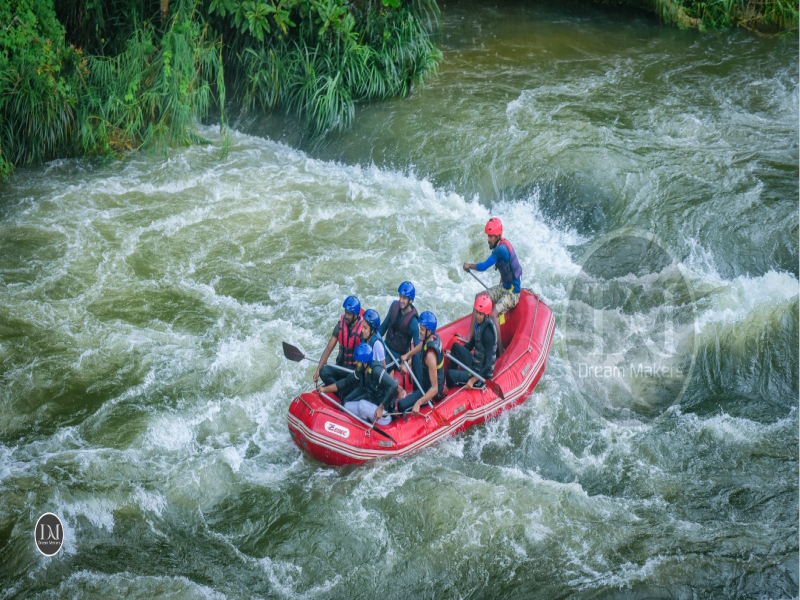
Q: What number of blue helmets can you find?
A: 5